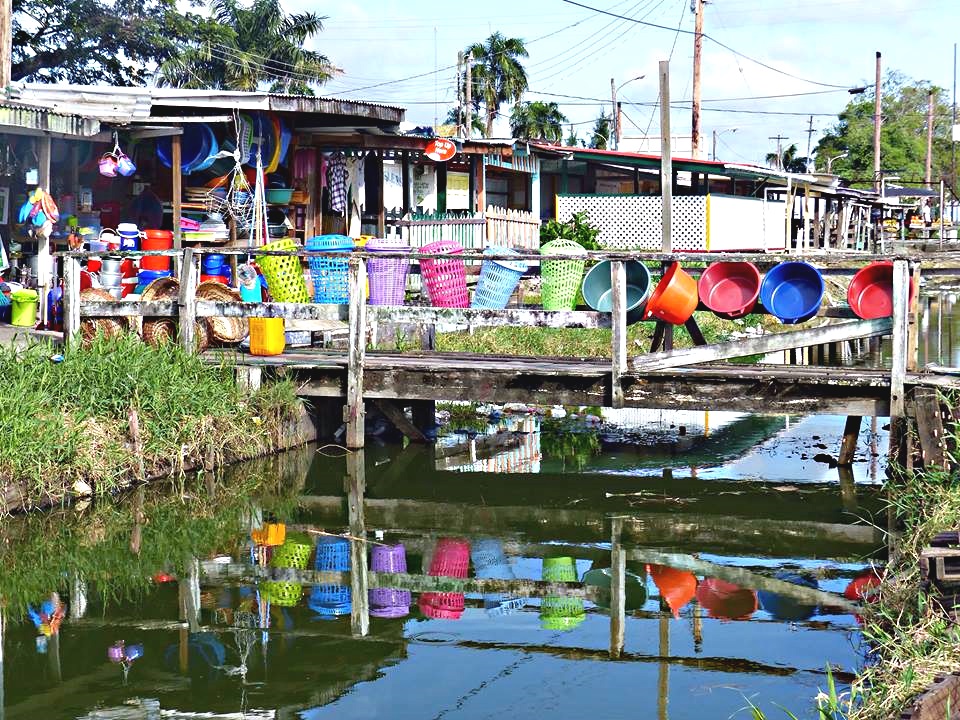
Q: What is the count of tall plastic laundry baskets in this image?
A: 6